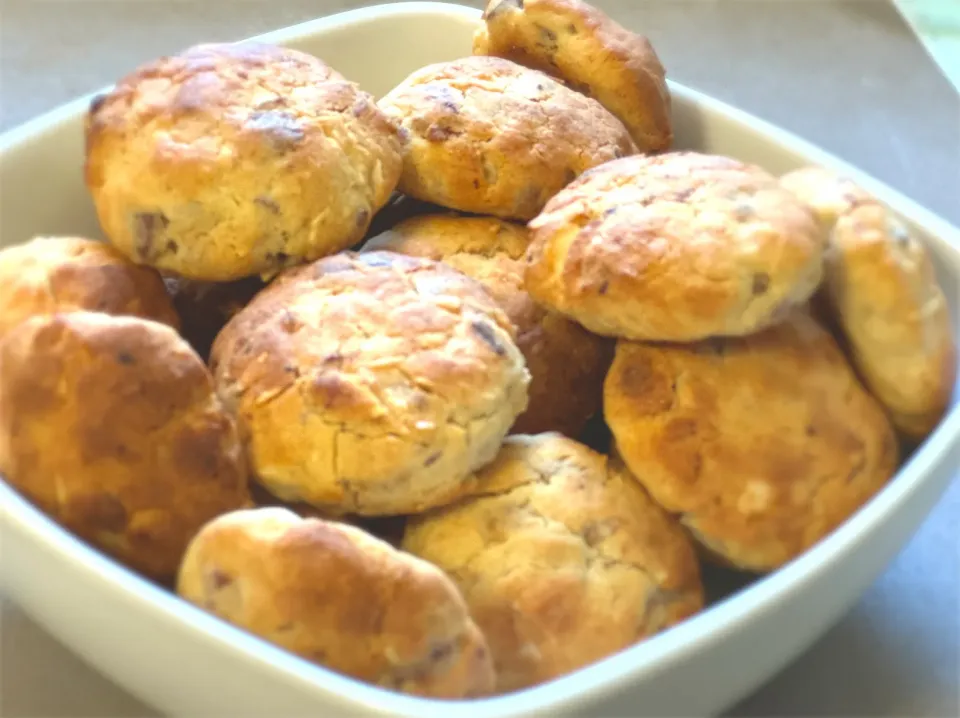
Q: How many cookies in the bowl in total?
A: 13